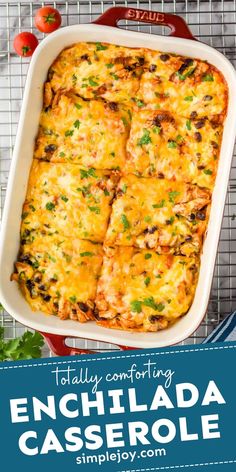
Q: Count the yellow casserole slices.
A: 8